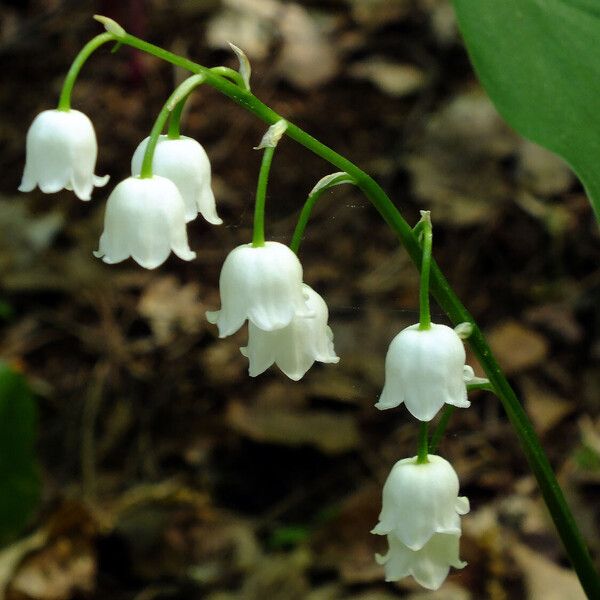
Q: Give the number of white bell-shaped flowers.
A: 8